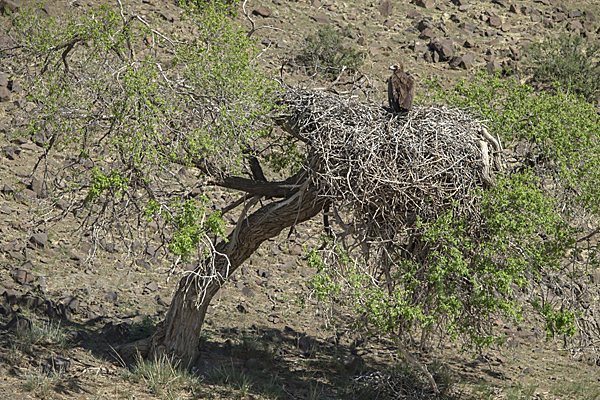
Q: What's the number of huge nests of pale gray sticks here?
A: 1